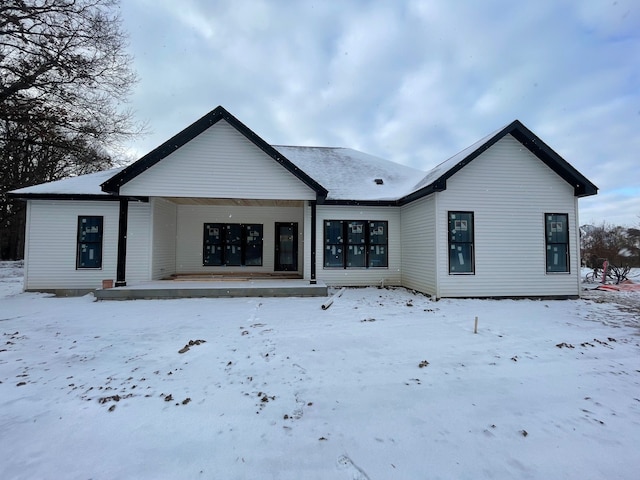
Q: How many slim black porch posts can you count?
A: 2